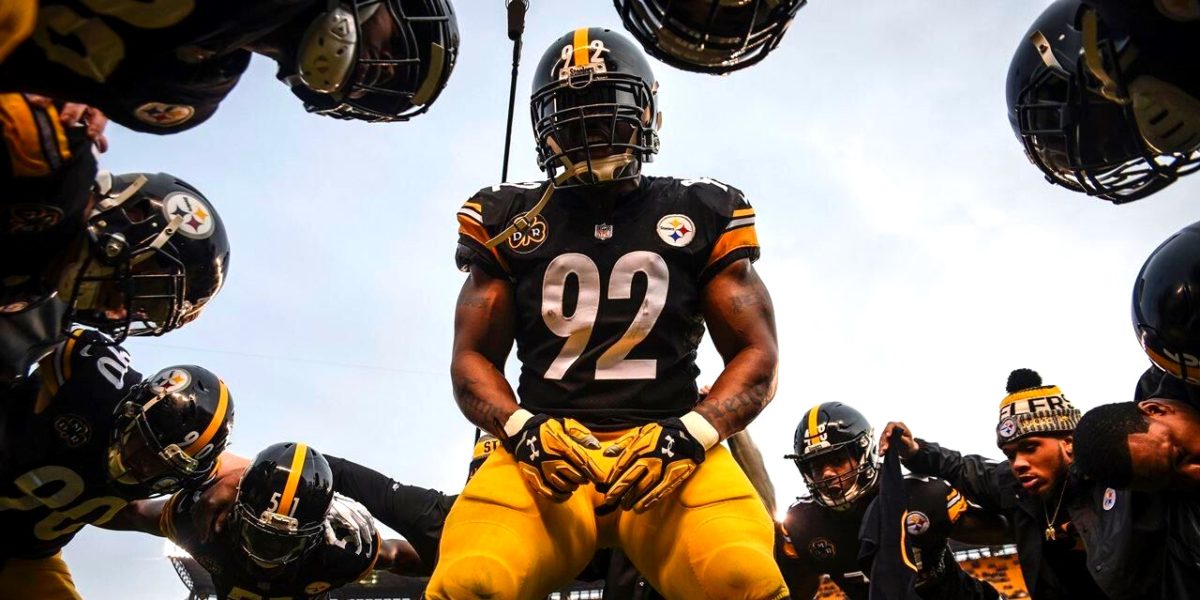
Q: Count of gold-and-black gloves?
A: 2